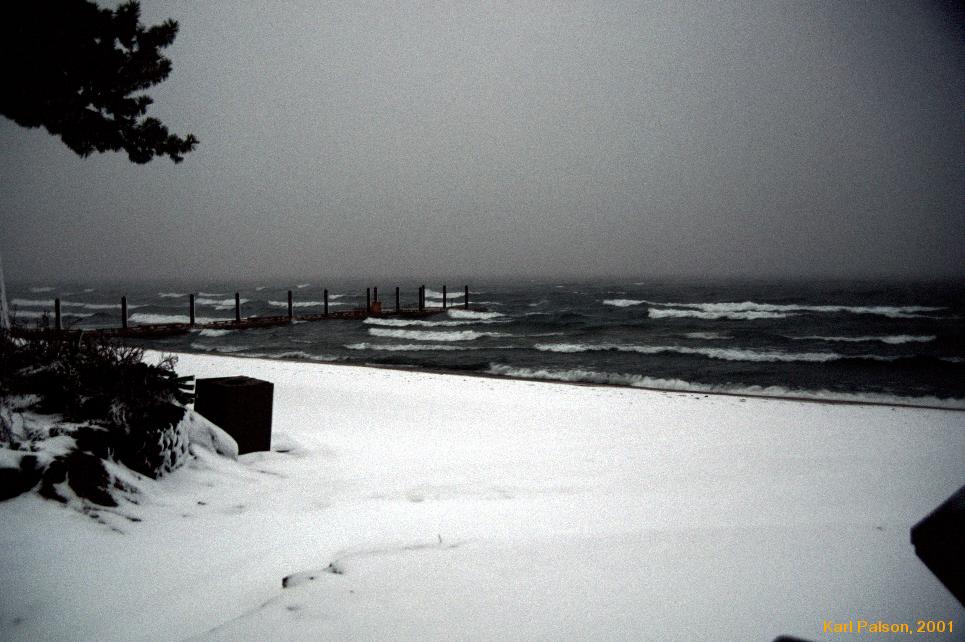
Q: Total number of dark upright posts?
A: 13